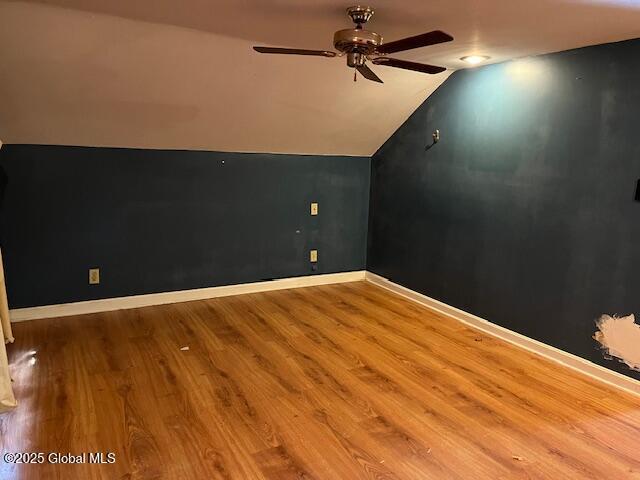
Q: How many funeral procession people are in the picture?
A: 0